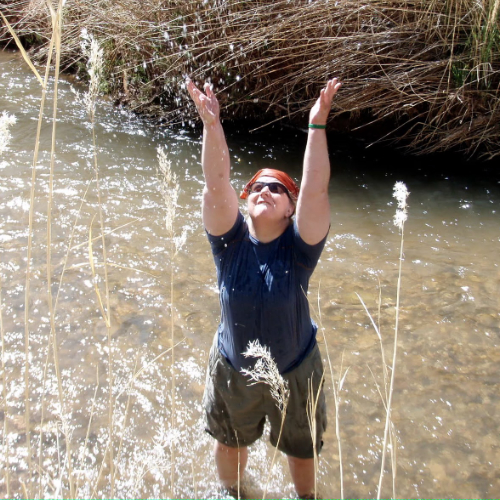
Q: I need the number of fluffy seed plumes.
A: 5